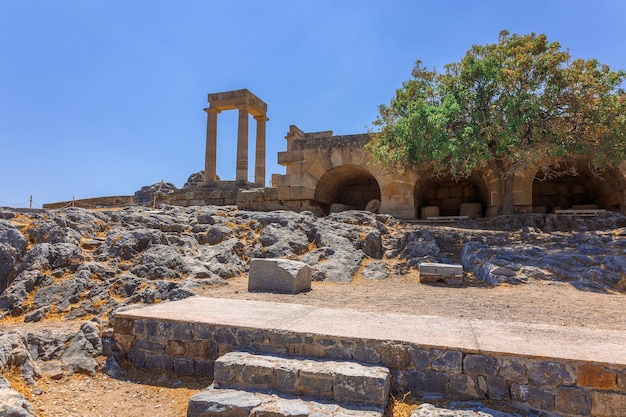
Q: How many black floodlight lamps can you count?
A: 0